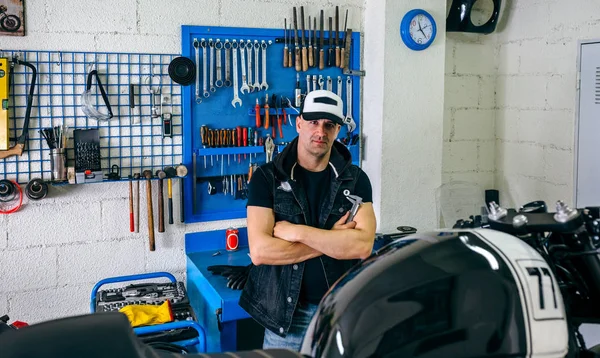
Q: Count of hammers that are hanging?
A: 6